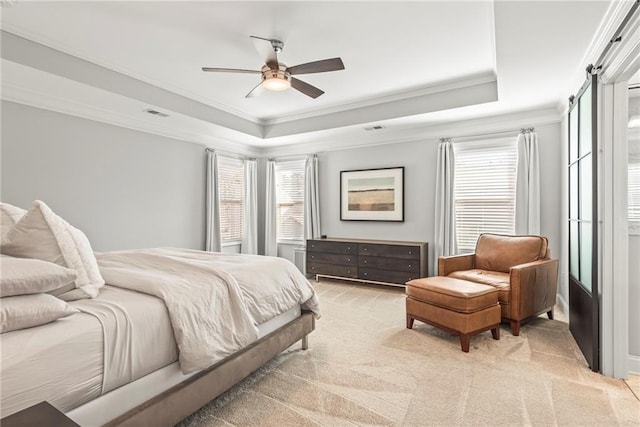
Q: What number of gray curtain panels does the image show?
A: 6